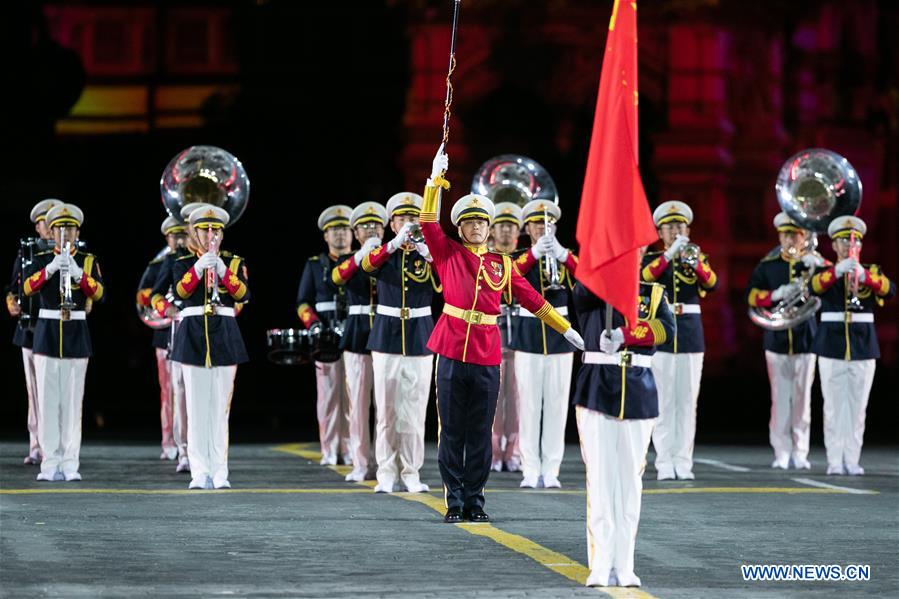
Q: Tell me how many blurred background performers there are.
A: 13